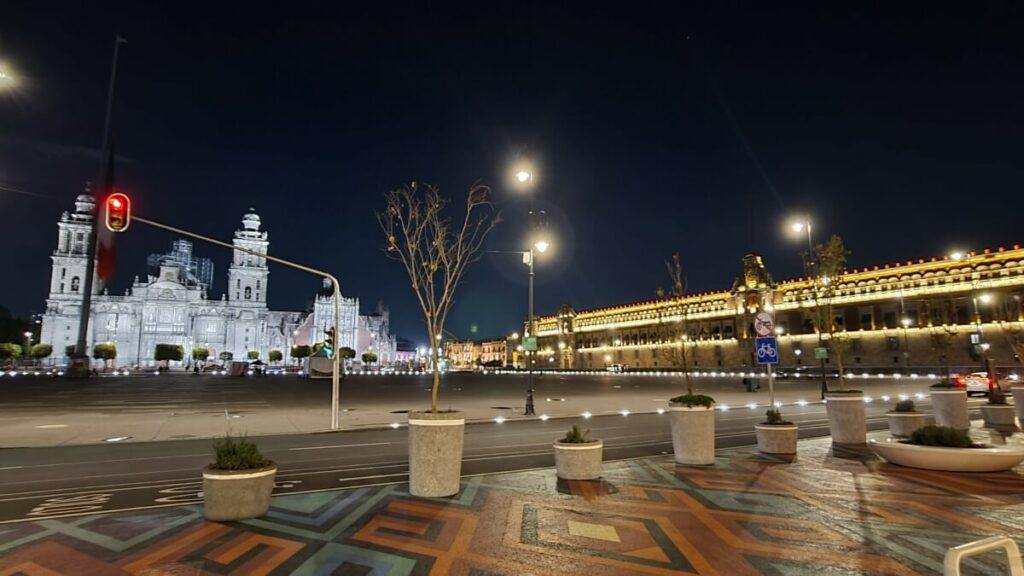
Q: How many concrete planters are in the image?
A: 11